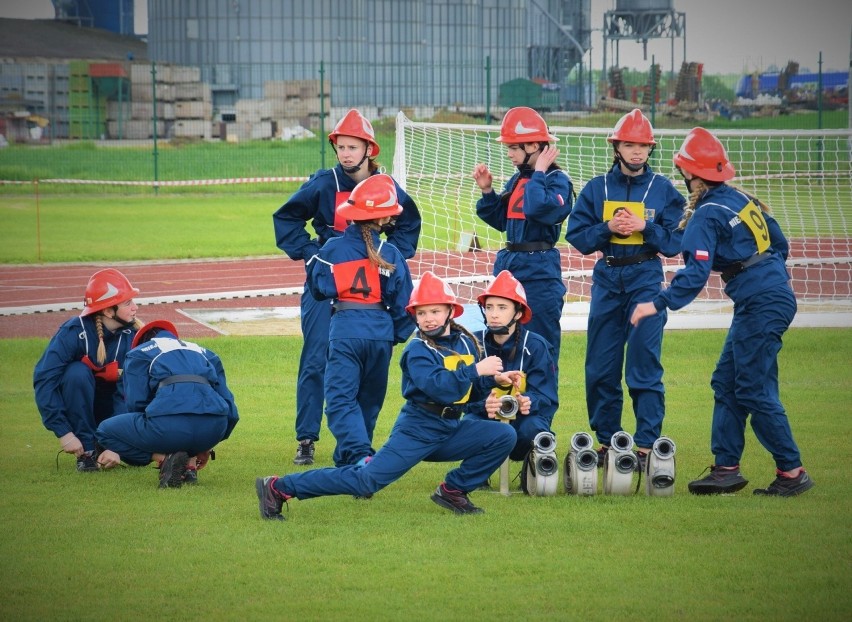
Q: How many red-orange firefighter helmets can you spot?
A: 9